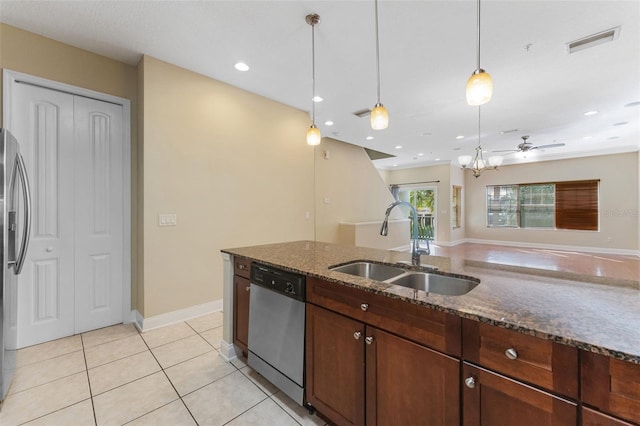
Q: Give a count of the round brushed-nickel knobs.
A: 7